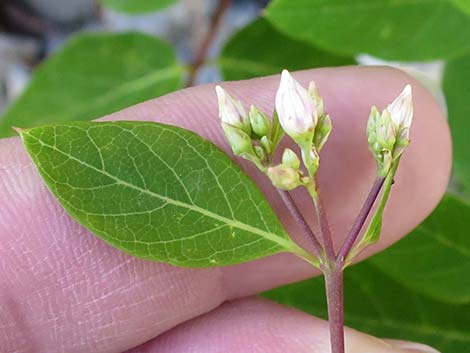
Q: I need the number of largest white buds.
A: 3